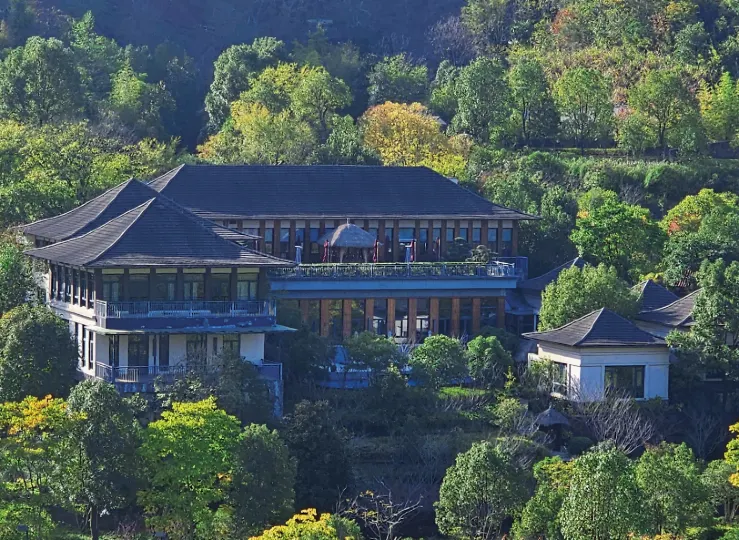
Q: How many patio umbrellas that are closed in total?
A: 4